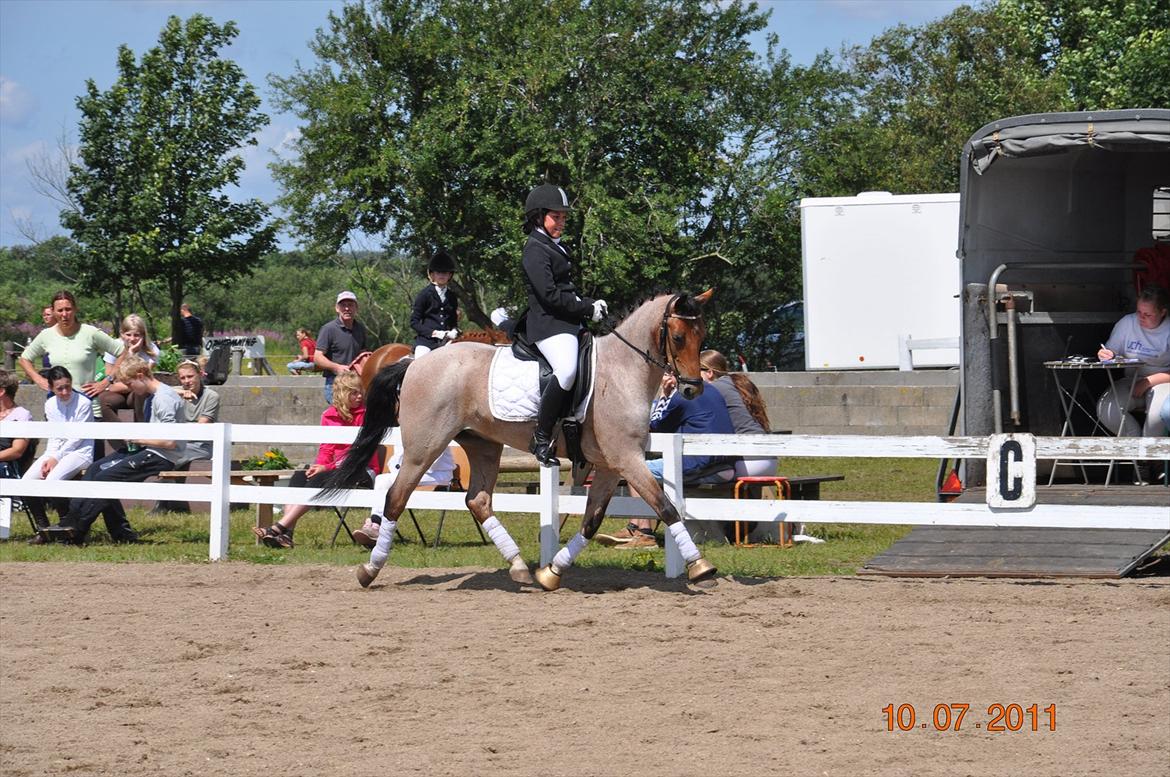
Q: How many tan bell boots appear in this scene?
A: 2